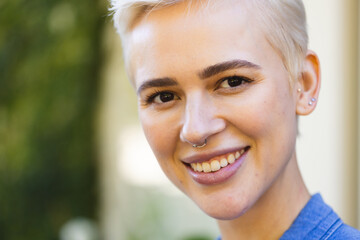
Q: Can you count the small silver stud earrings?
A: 2